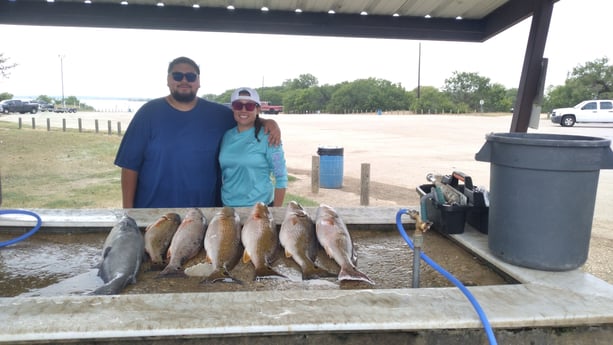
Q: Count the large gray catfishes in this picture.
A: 1